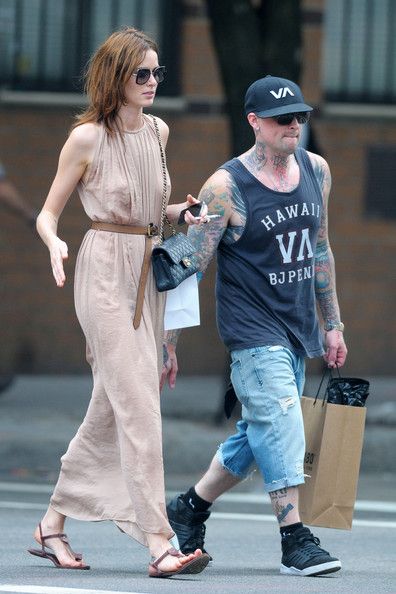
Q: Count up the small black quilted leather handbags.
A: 1